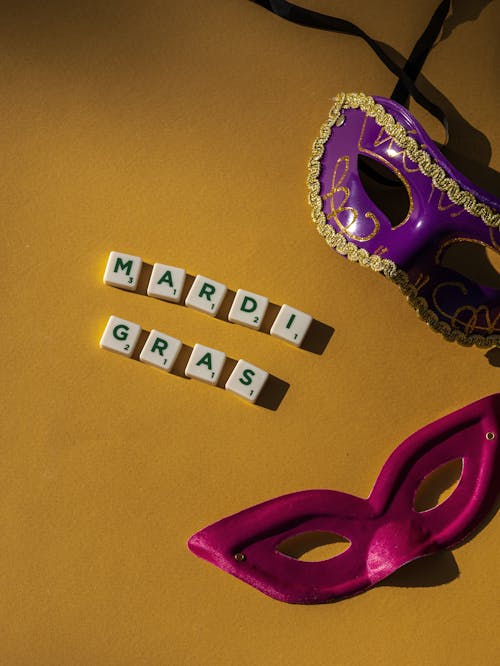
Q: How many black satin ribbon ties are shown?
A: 2